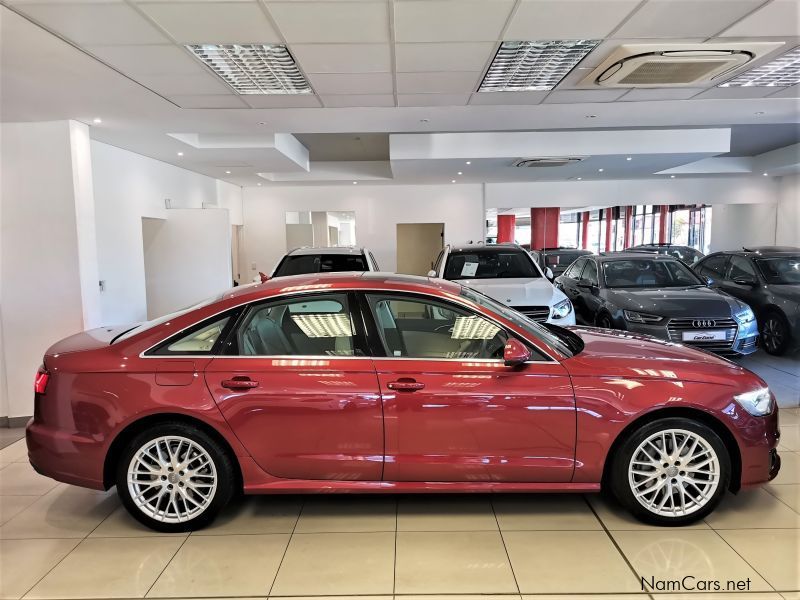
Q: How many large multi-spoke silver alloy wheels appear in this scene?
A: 2